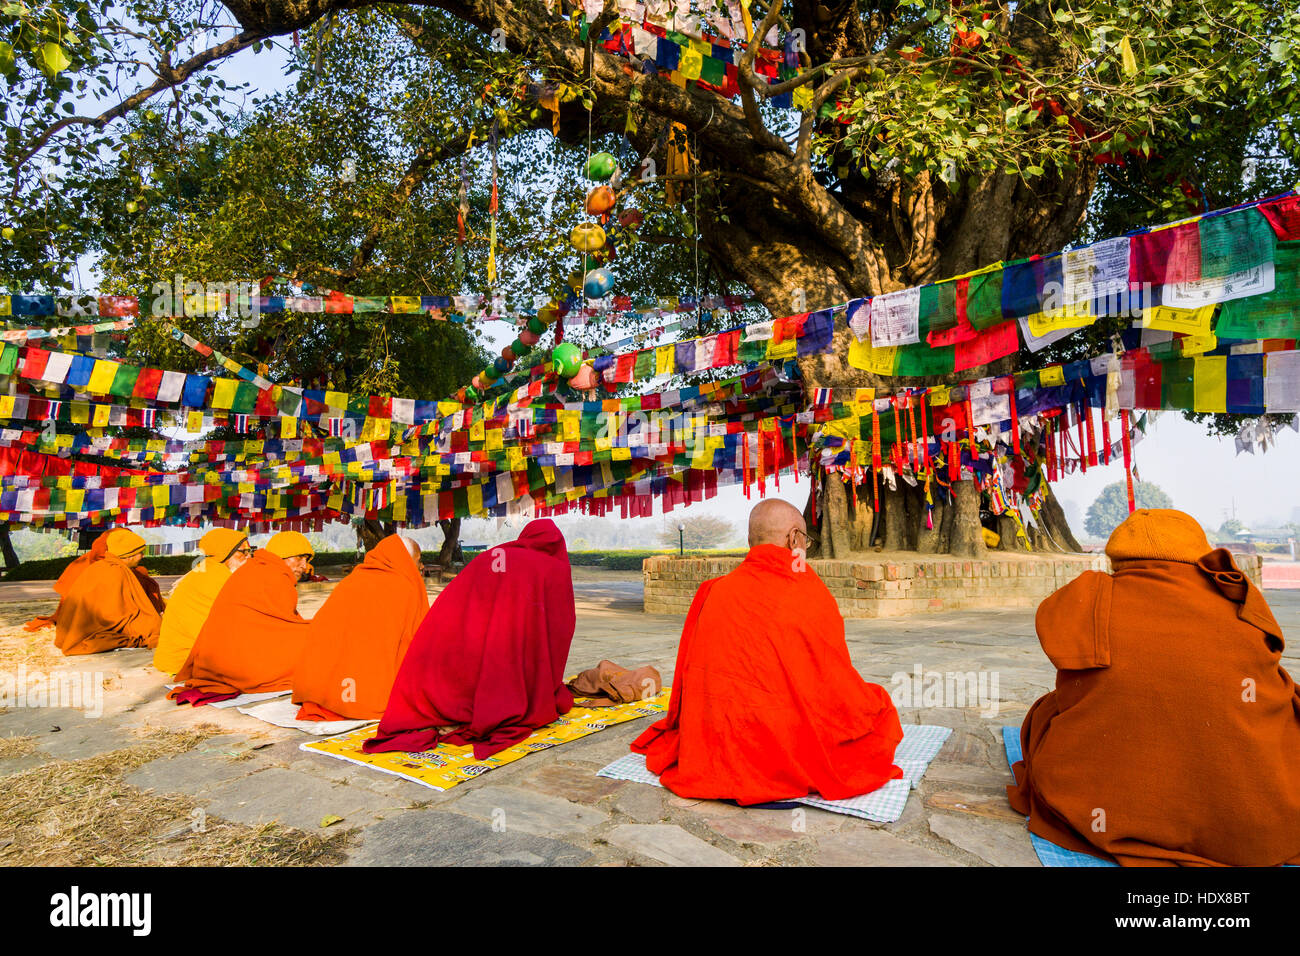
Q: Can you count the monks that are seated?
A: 8